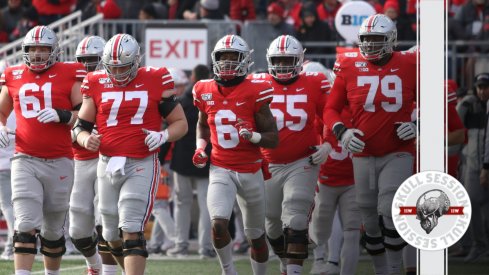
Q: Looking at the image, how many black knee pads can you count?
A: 10